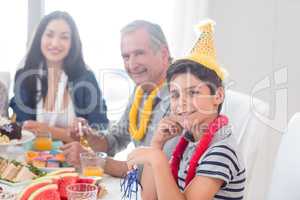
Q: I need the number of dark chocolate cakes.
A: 1